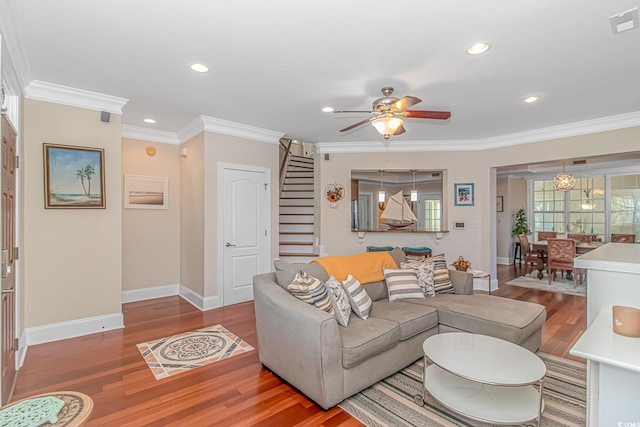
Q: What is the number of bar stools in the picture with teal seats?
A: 2